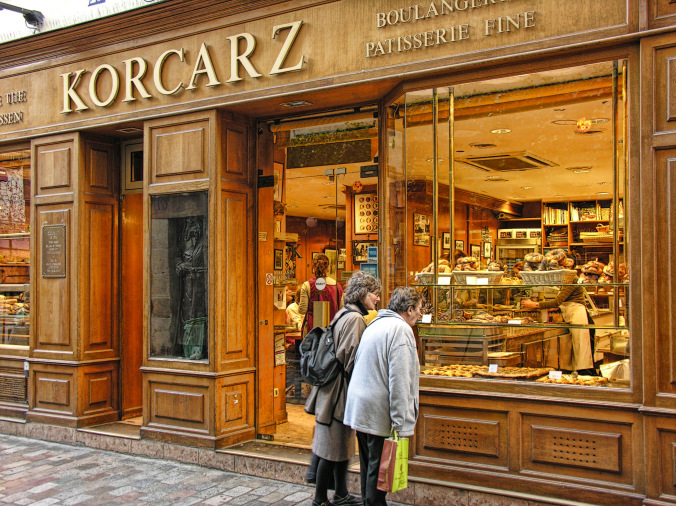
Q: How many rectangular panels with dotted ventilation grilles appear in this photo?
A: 2